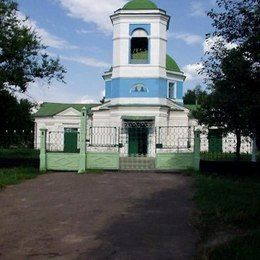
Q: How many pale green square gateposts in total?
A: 3